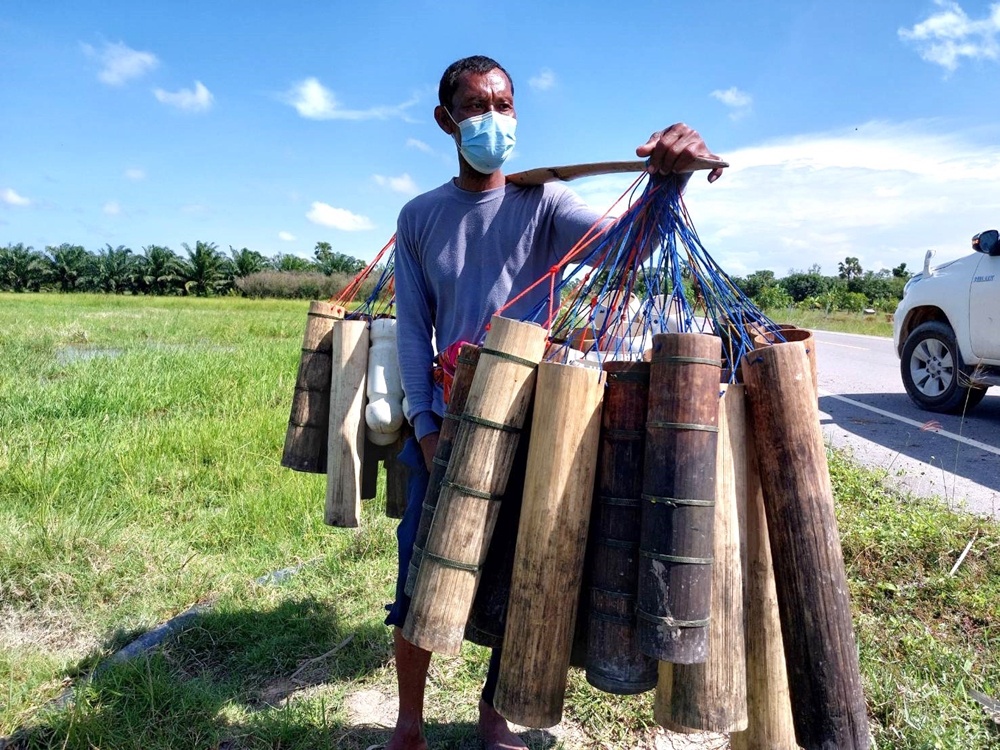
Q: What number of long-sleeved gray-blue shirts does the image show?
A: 1